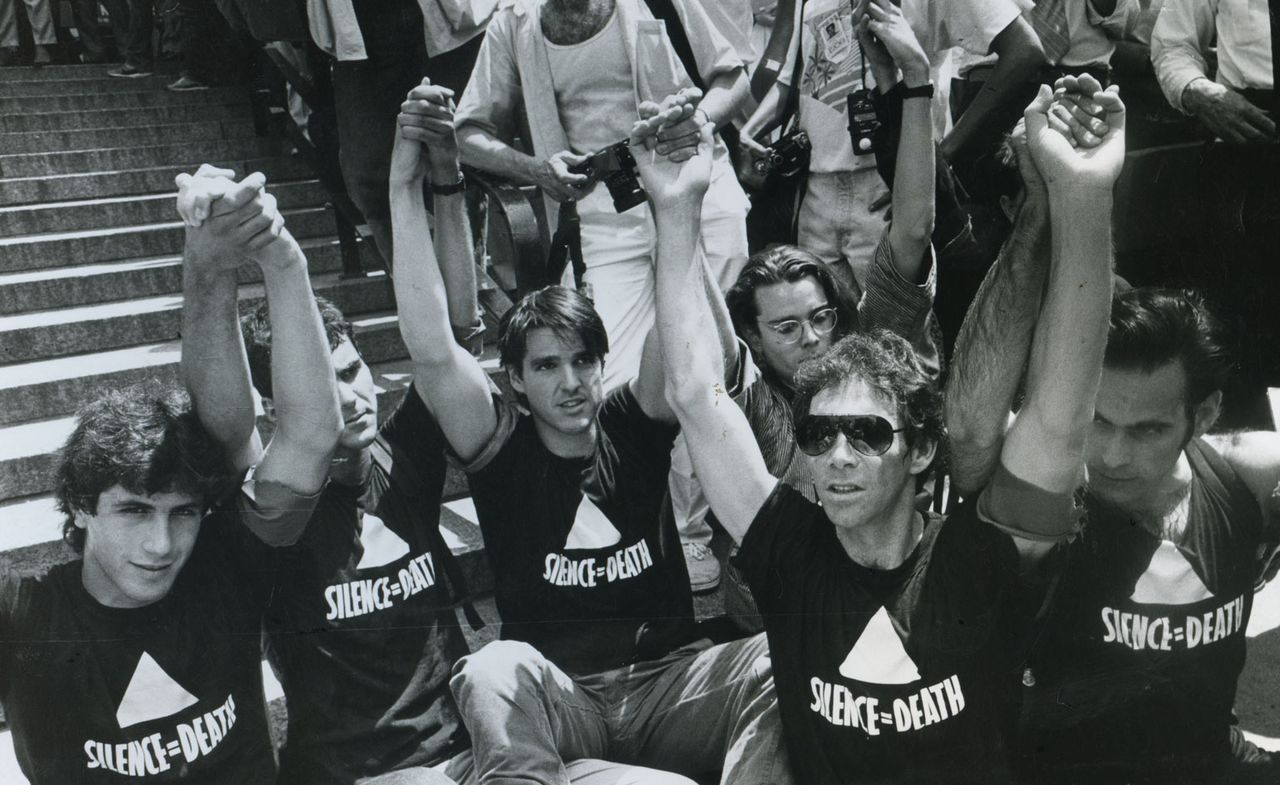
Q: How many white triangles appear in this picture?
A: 5